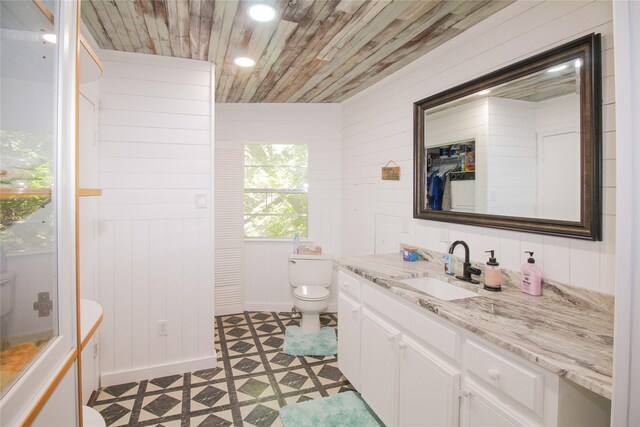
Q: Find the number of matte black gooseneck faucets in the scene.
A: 1